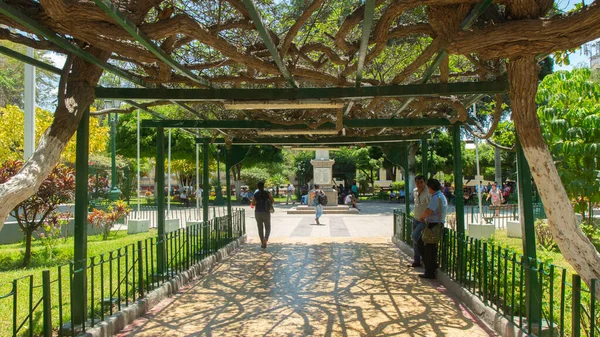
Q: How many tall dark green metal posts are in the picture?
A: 8